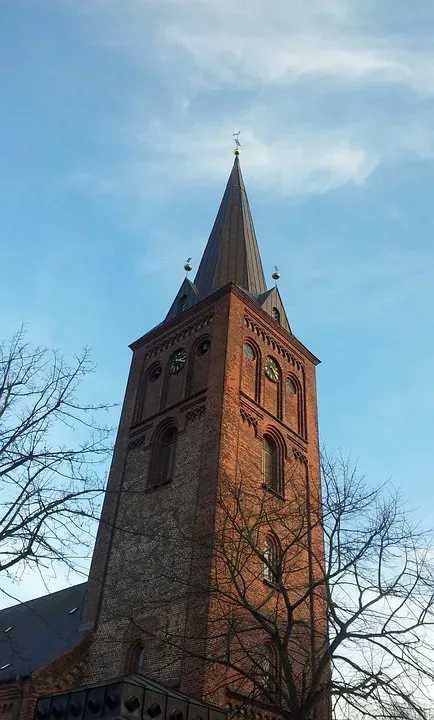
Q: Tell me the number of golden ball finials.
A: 3